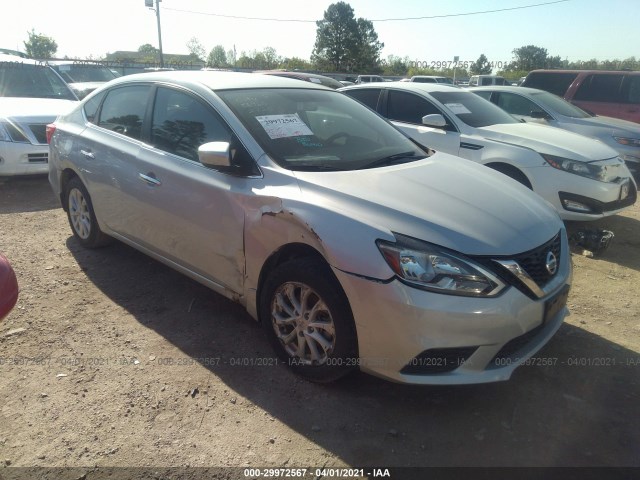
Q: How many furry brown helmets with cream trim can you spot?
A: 0